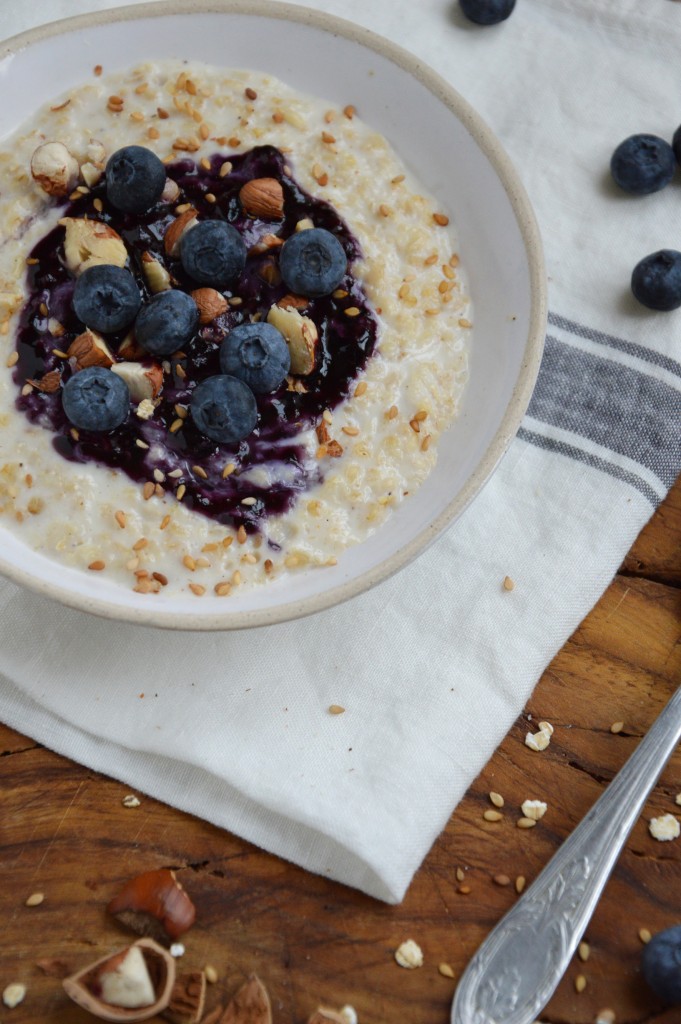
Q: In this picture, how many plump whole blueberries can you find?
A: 13